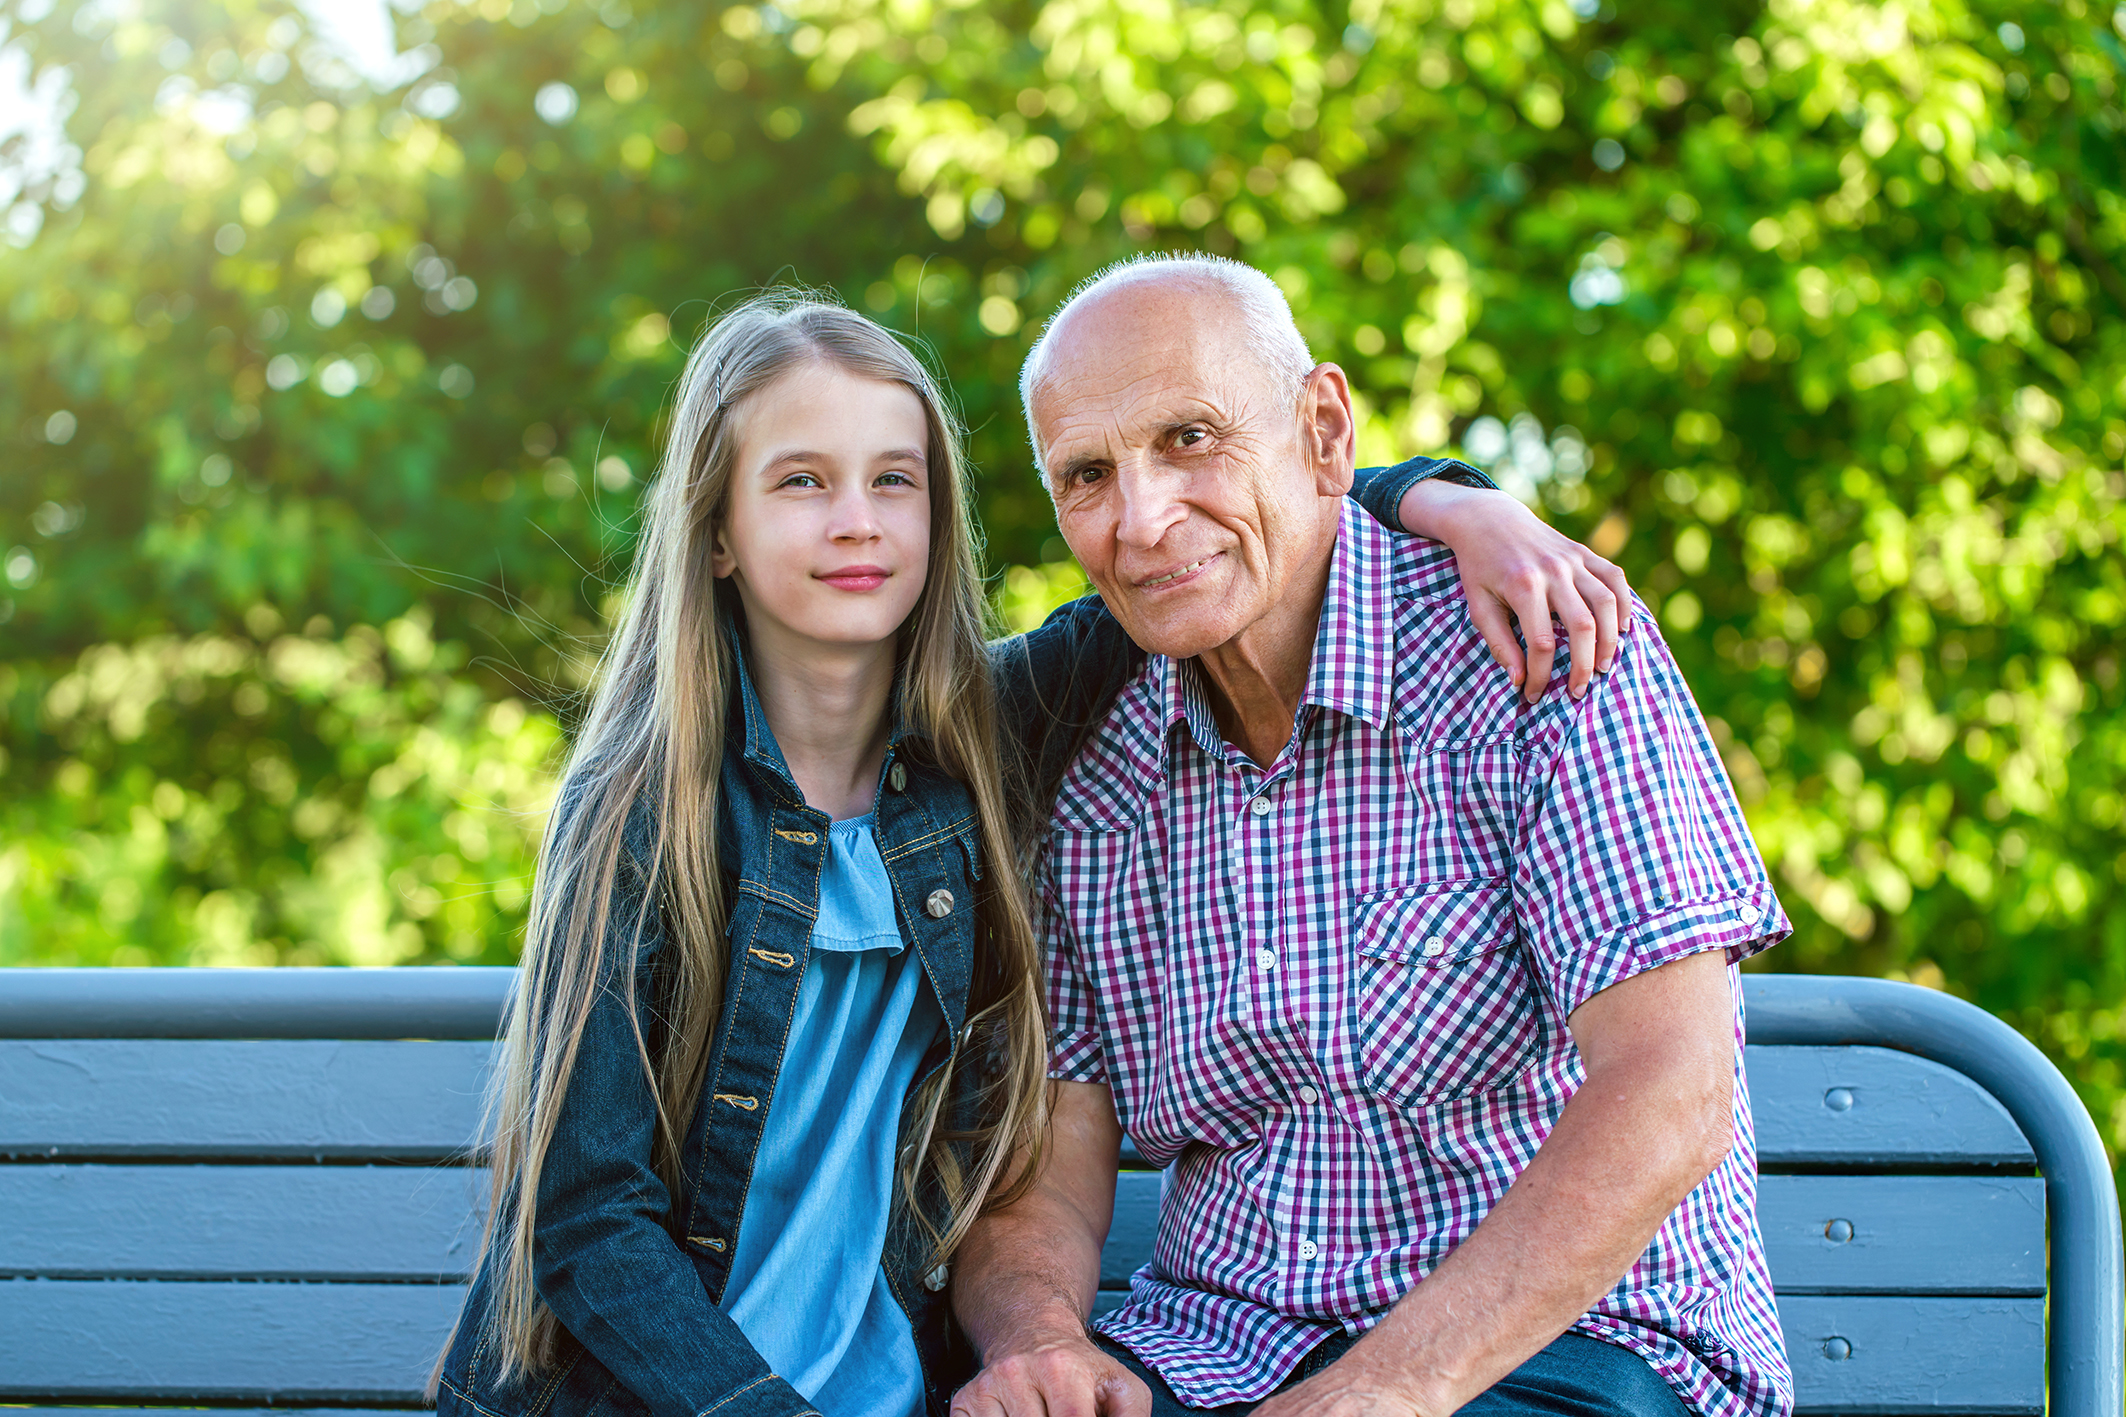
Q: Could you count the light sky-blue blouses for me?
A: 1